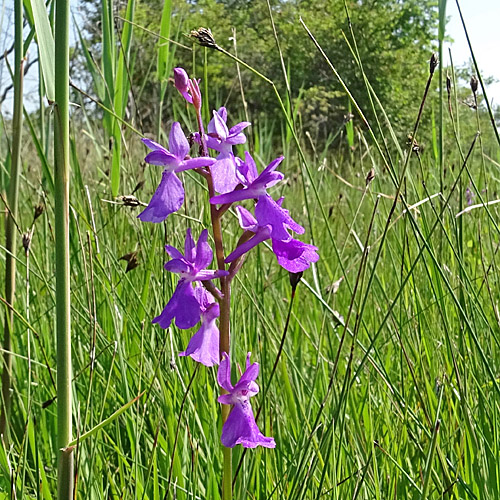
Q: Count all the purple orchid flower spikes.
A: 1